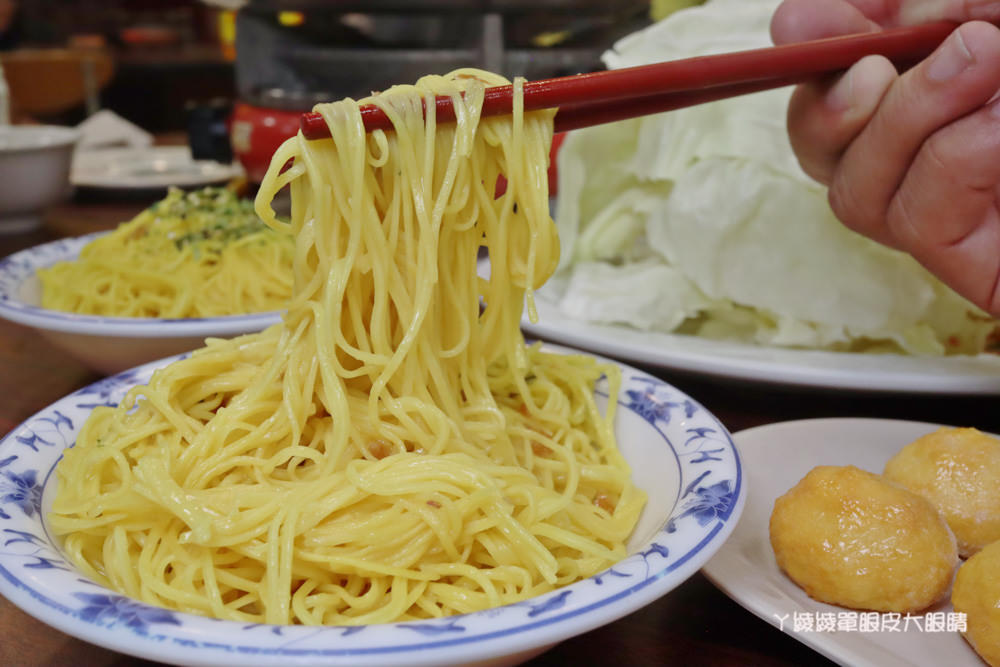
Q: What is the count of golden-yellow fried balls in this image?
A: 3